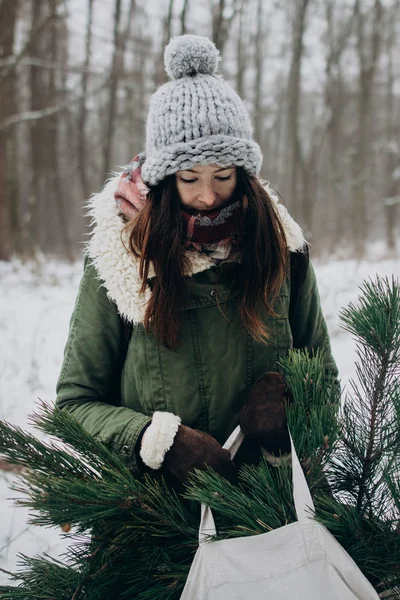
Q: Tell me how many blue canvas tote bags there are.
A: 0